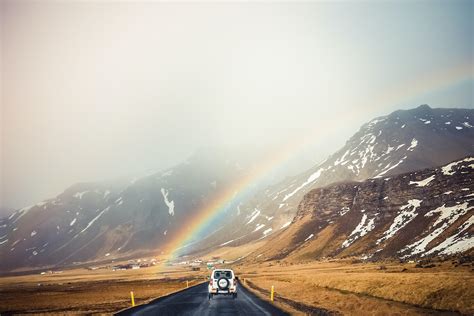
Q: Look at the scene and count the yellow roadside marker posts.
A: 4